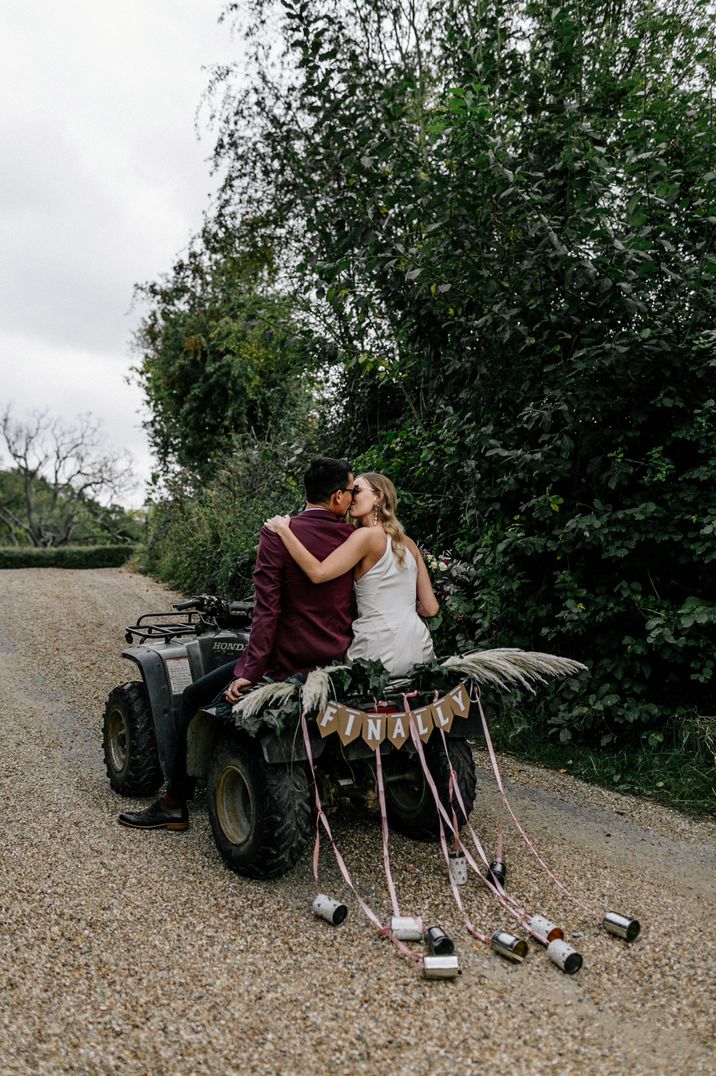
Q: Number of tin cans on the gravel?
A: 10